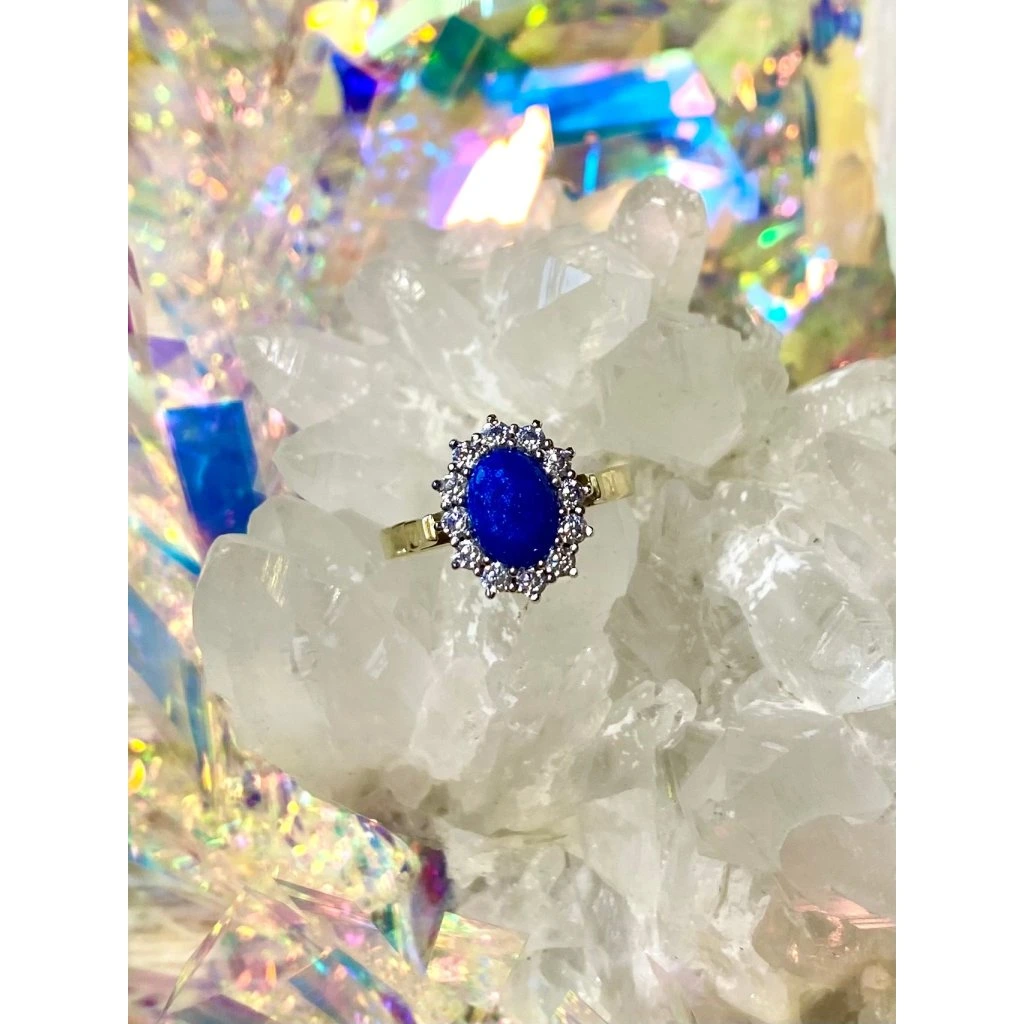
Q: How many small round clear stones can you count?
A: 12